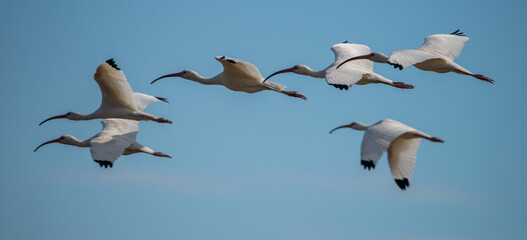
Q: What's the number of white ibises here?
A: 6